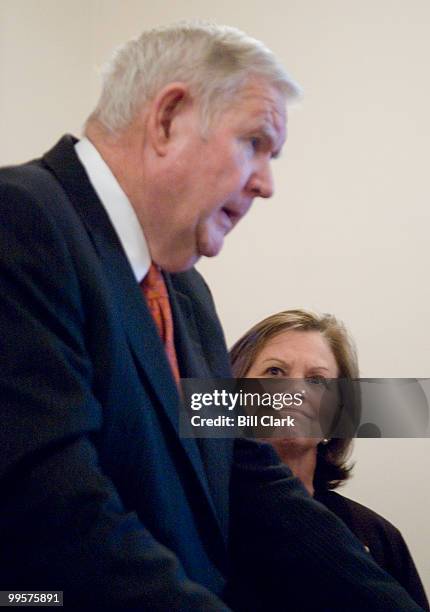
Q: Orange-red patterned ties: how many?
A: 1